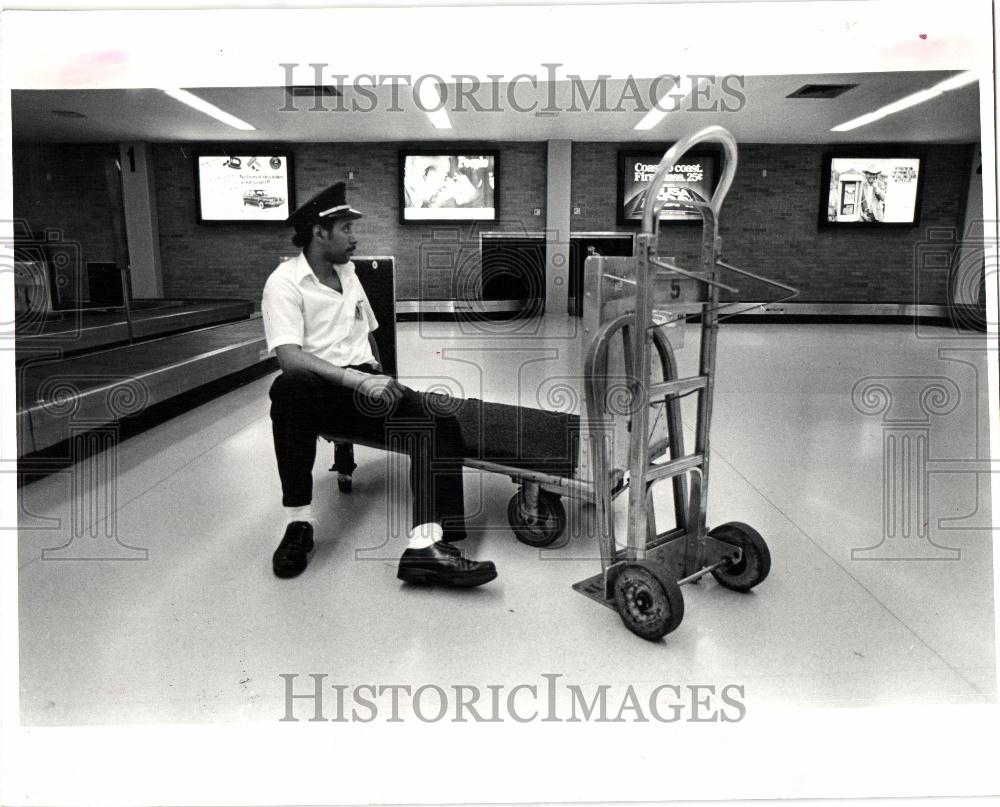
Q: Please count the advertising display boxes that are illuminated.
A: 4